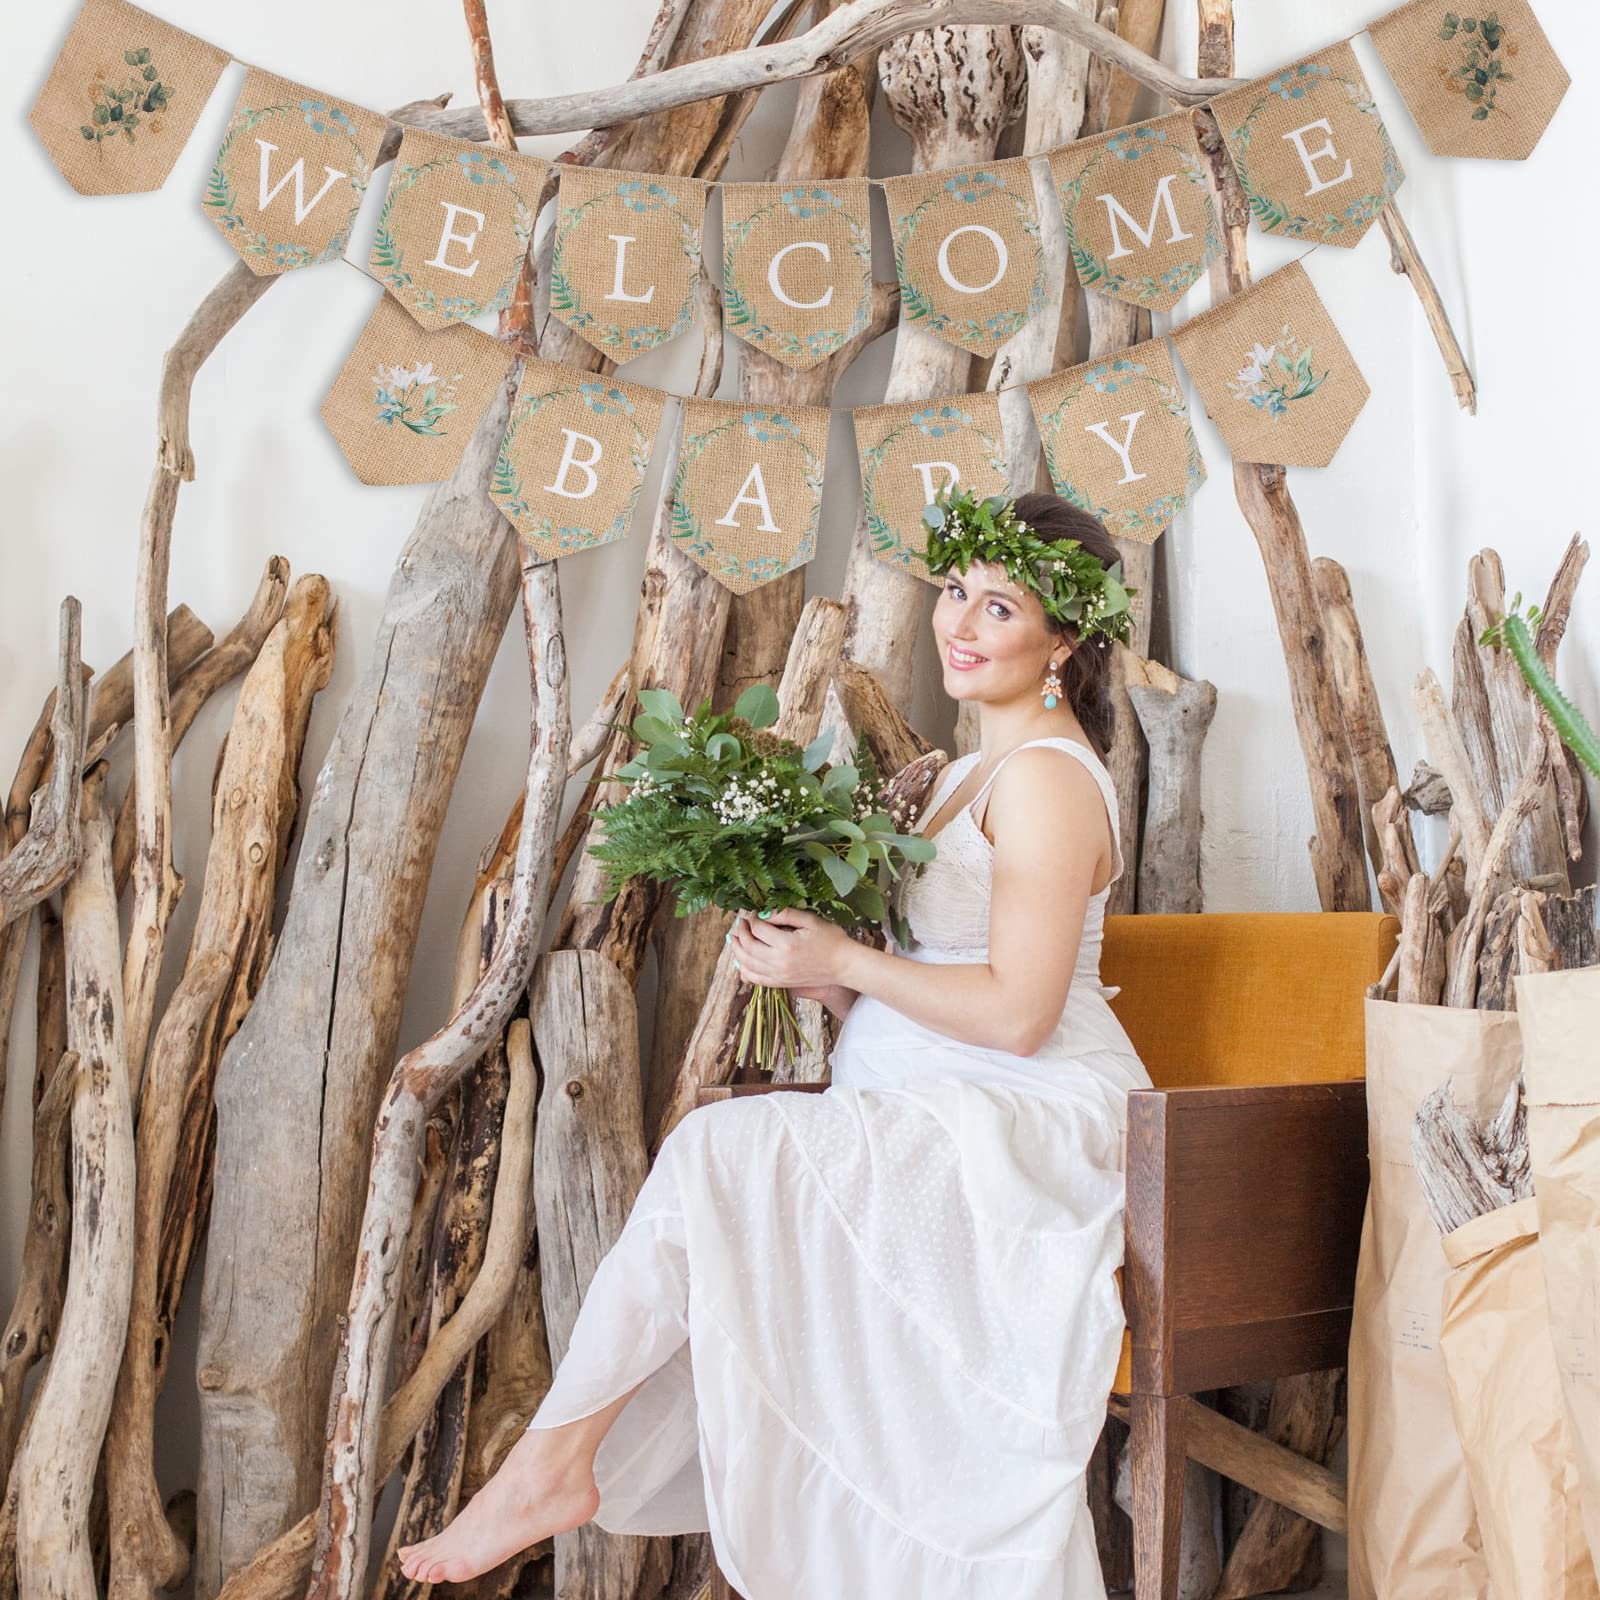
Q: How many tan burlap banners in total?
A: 15